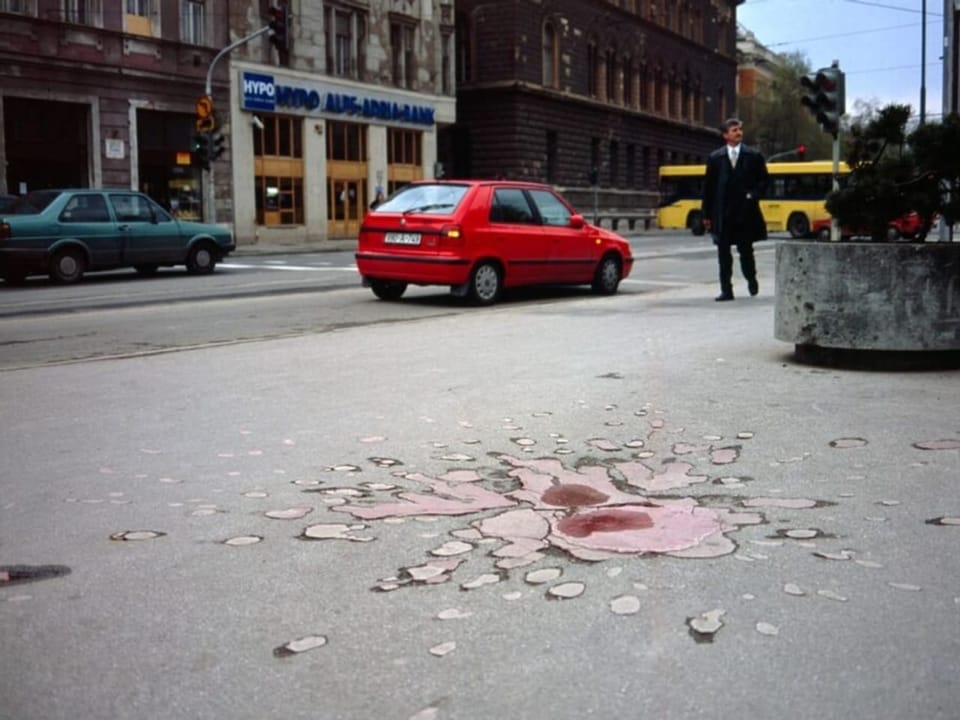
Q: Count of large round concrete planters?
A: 1